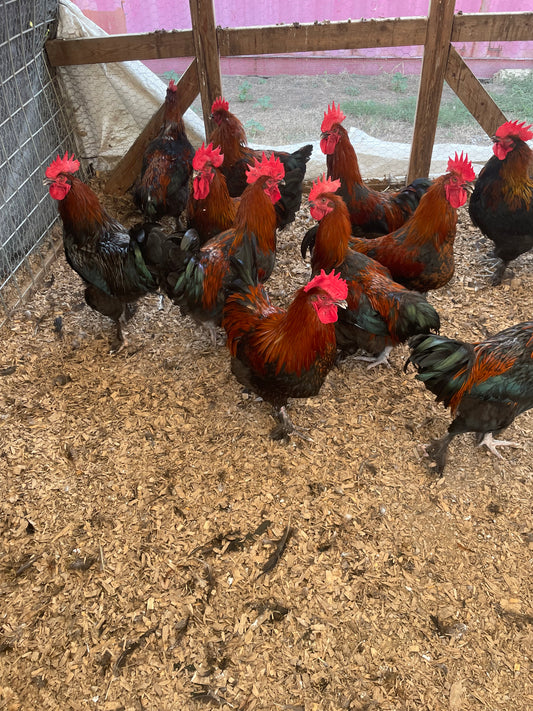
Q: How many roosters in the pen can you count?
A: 11